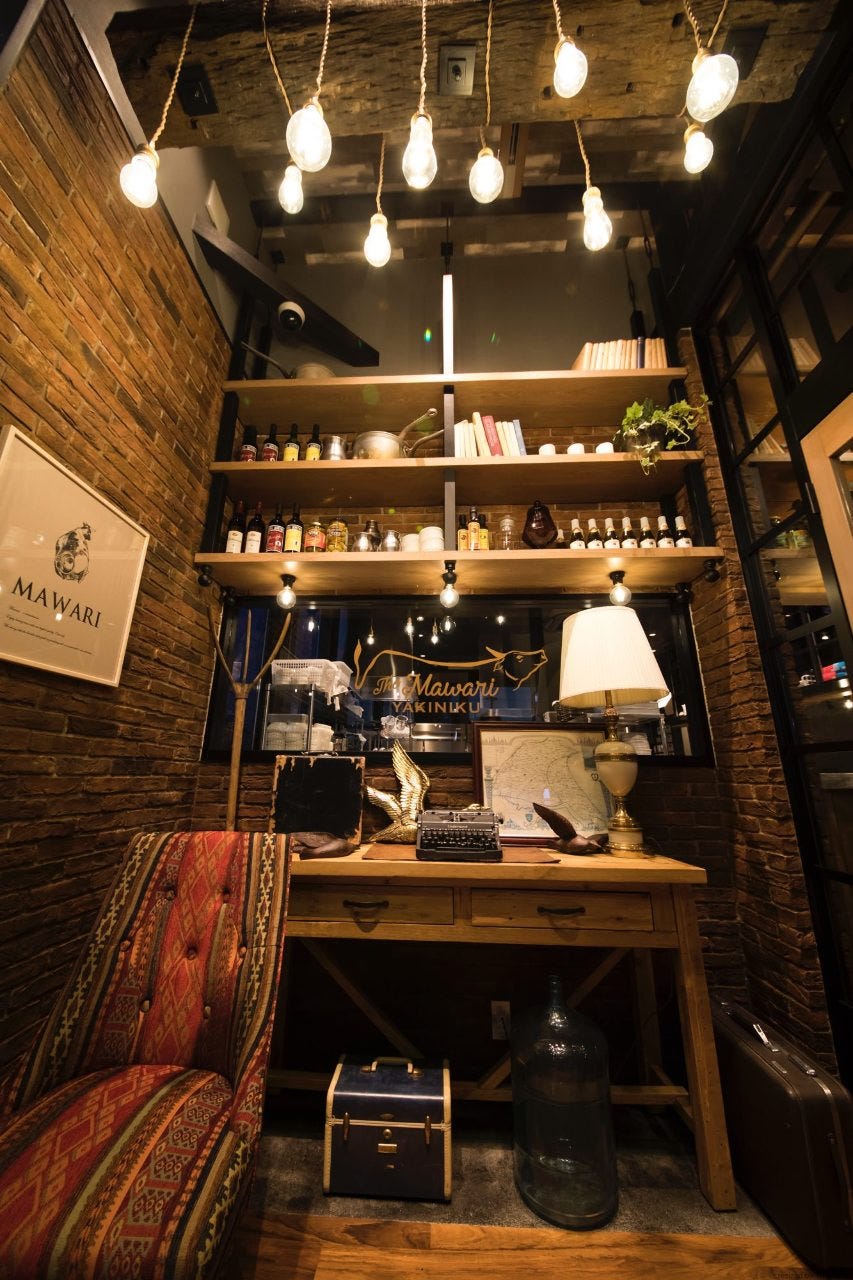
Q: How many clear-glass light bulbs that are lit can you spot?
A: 13